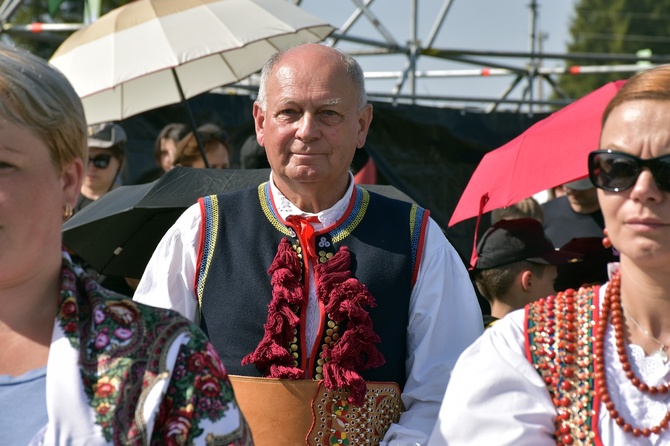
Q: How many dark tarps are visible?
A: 1